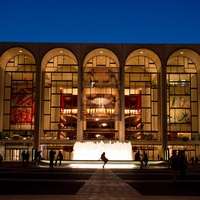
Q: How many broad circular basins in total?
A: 1